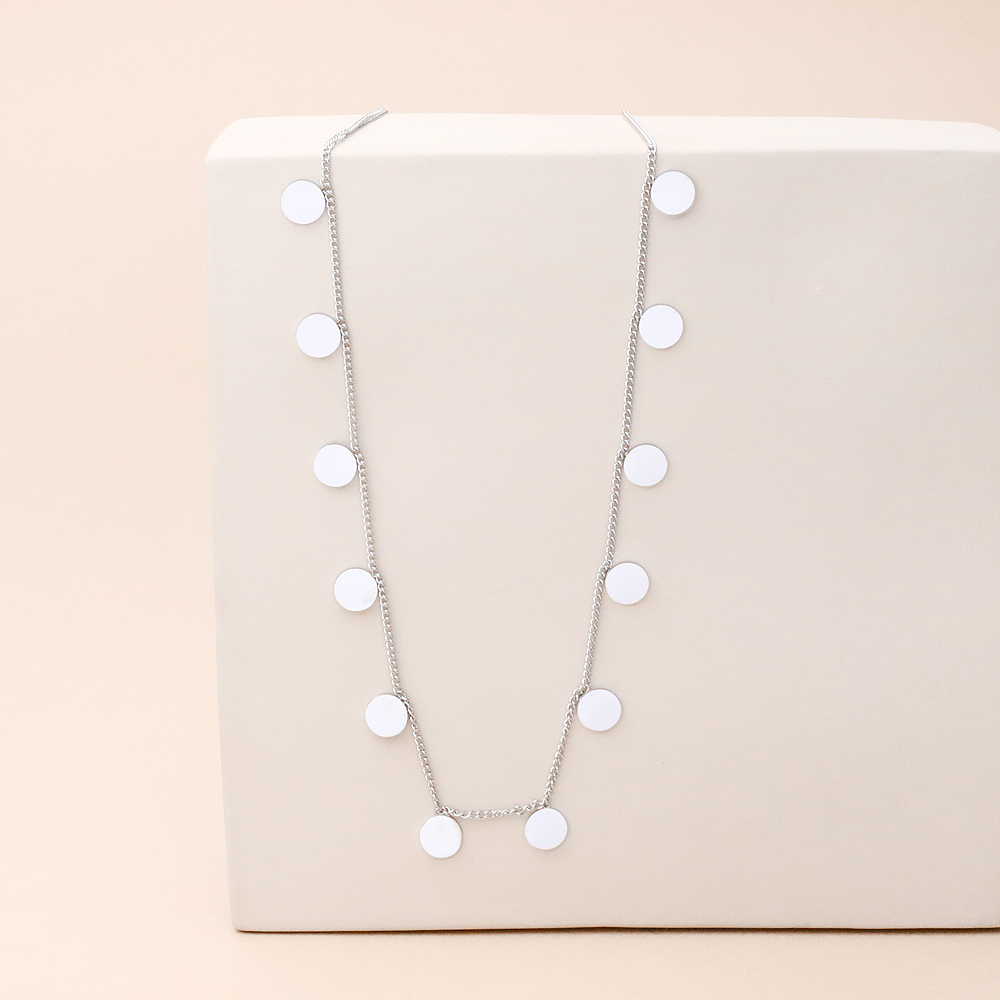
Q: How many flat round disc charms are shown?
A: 12